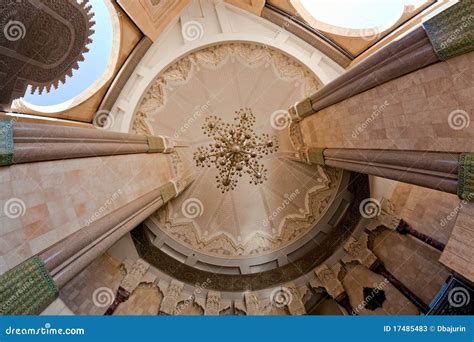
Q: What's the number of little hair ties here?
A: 0